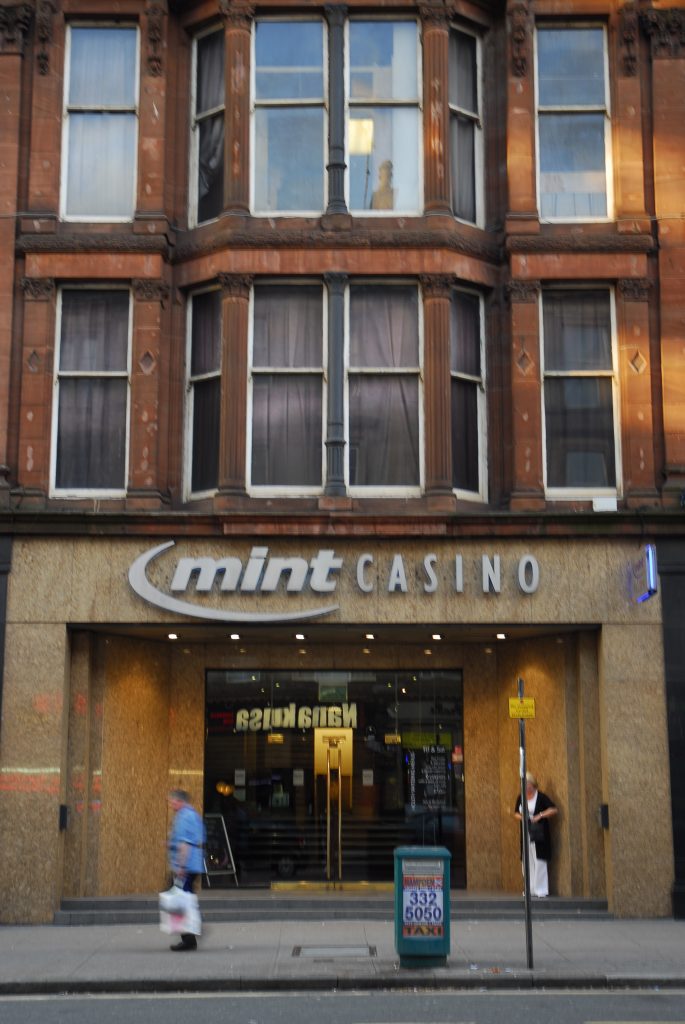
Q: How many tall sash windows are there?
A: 12